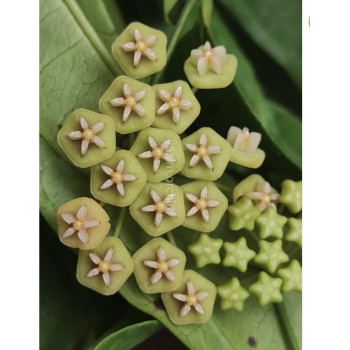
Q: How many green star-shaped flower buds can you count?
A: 10